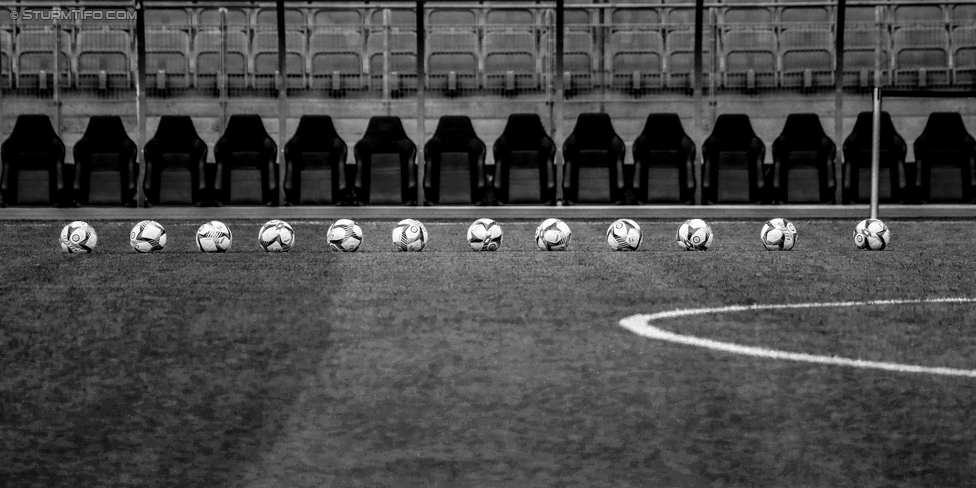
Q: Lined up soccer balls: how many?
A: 12